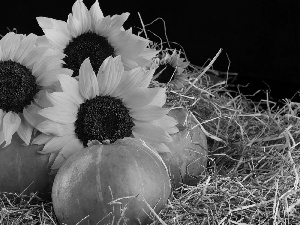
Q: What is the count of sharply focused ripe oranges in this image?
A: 0